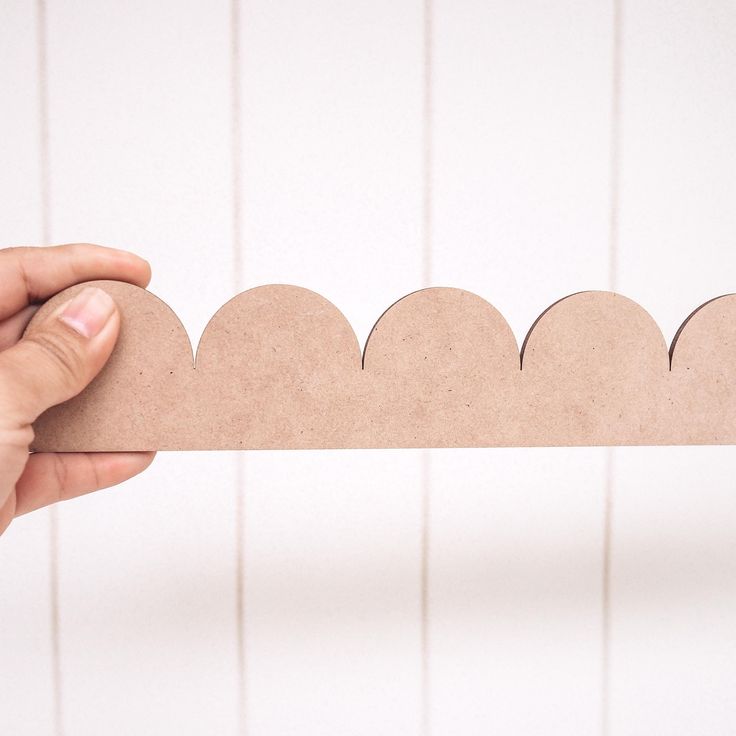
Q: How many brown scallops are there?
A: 5